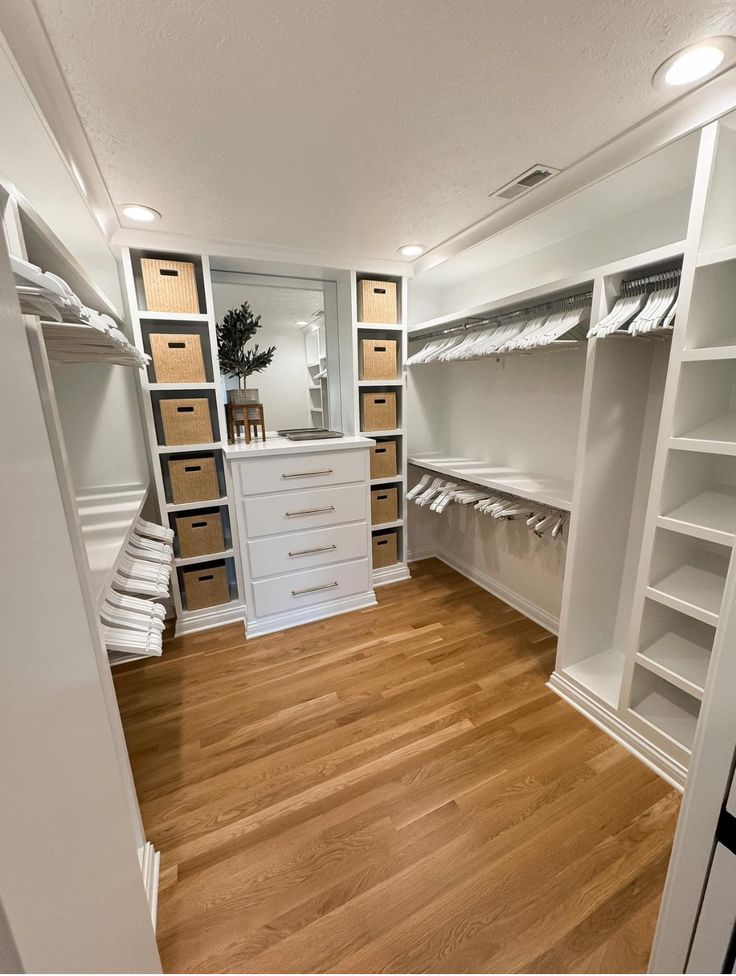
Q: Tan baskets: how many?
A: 12